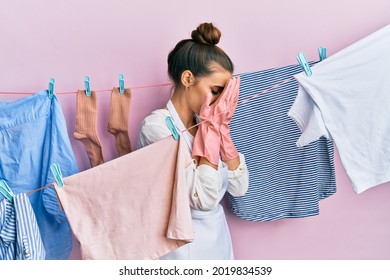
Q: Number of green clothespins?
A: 8